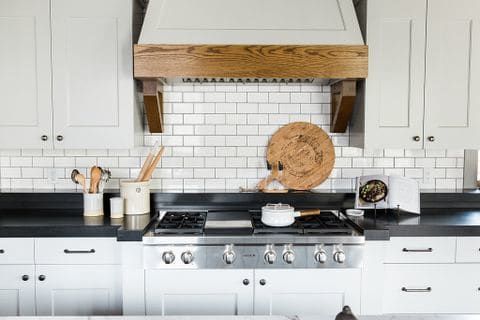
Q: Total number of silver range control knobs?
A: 7